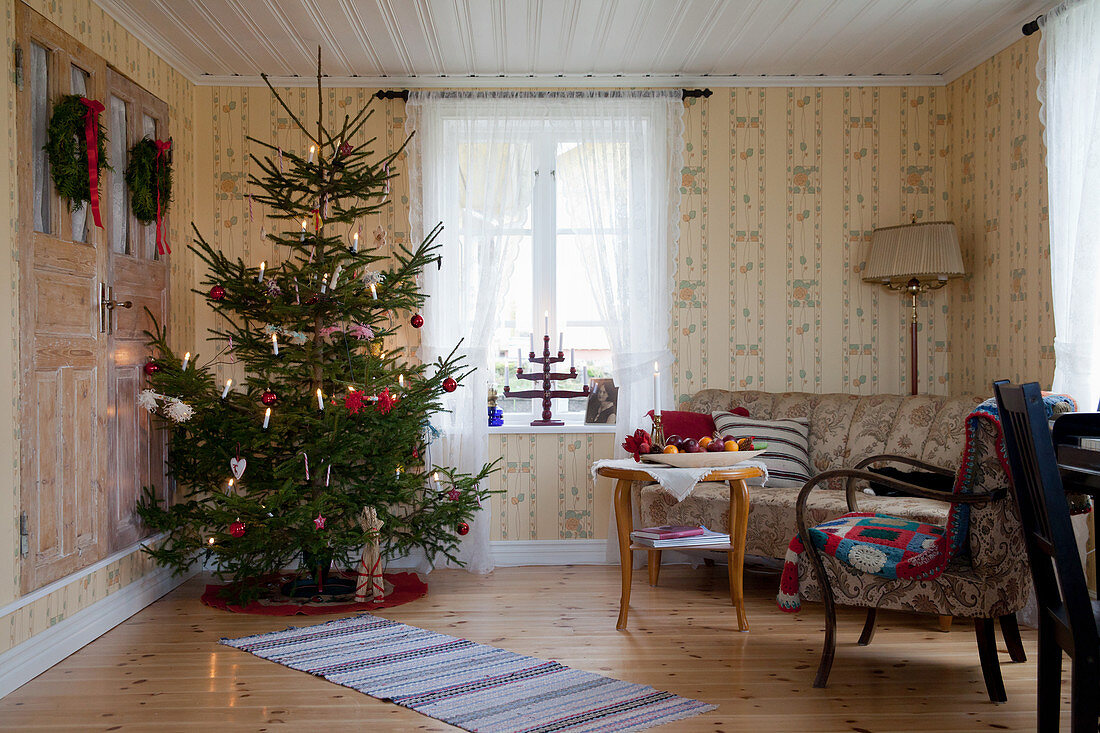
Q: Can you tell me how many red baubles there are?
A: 7